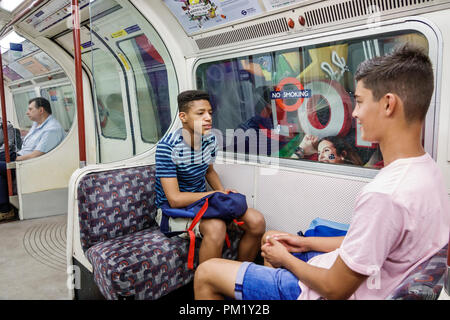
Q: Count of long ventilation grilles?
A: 2